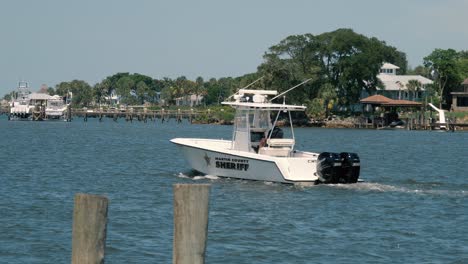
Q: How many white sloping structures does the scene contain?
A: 1